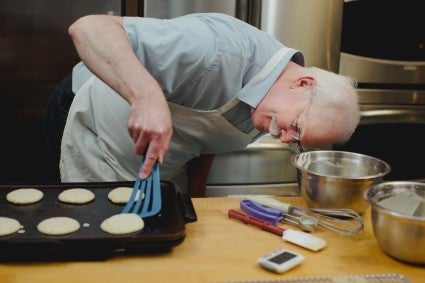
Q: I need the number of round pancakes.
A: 6